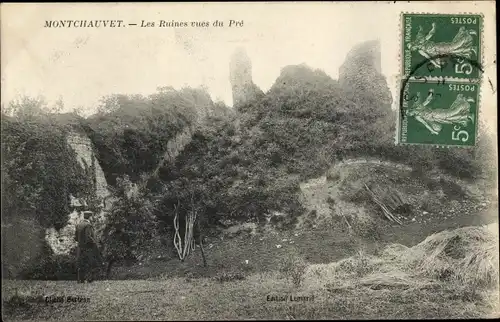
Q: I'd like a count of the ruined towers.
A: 2